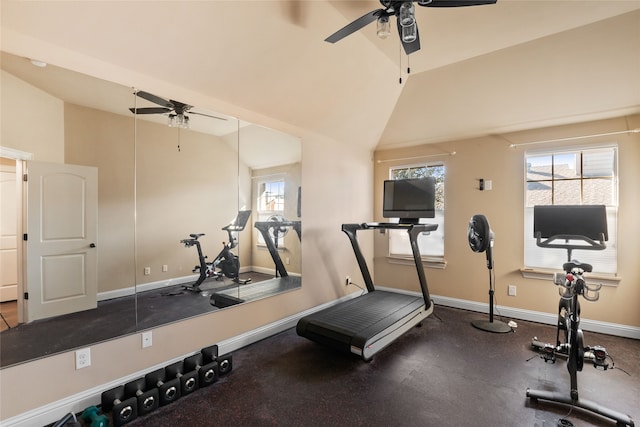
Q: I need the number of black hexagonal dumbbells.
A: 6